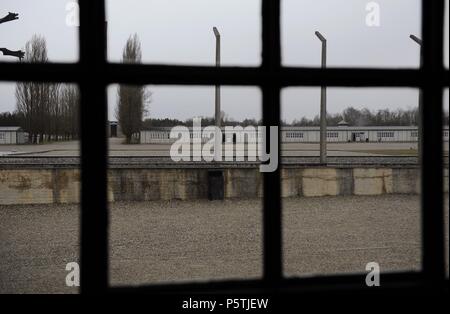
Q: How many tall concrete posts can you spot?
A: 3